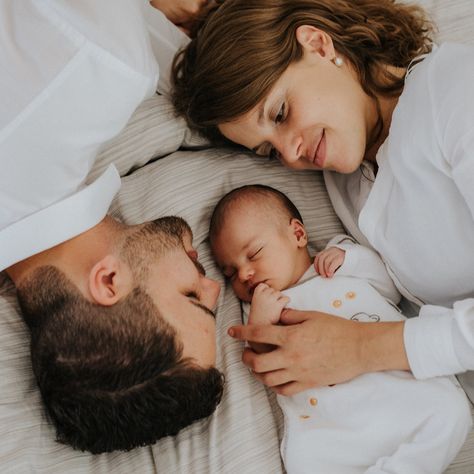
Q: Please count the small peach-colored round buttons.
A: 4